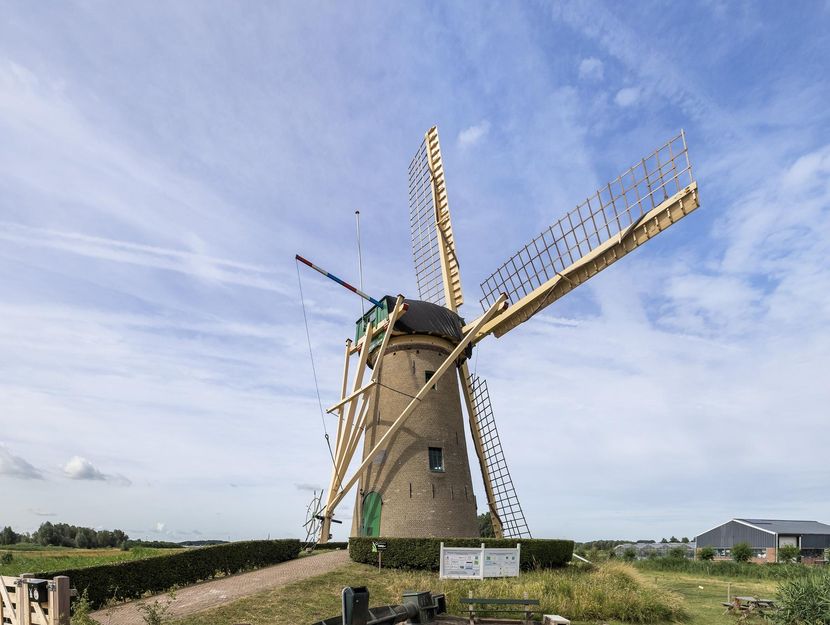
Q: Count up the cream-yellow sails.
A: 3